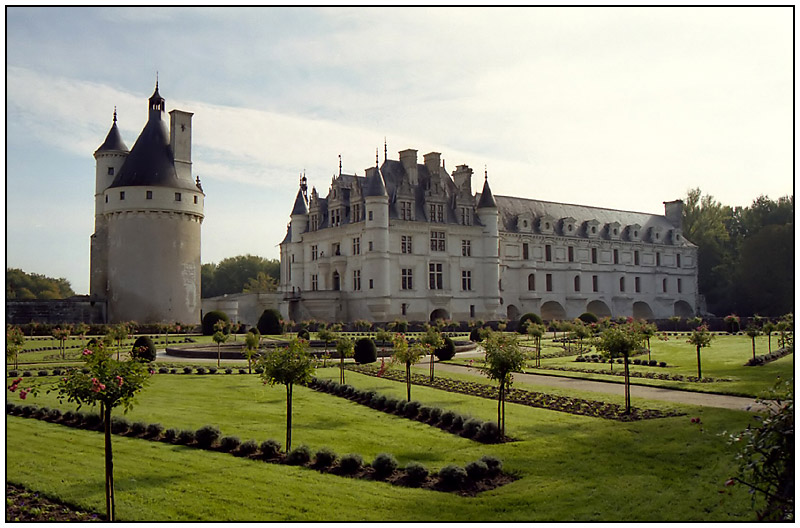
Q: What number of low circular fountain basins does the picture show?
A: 1